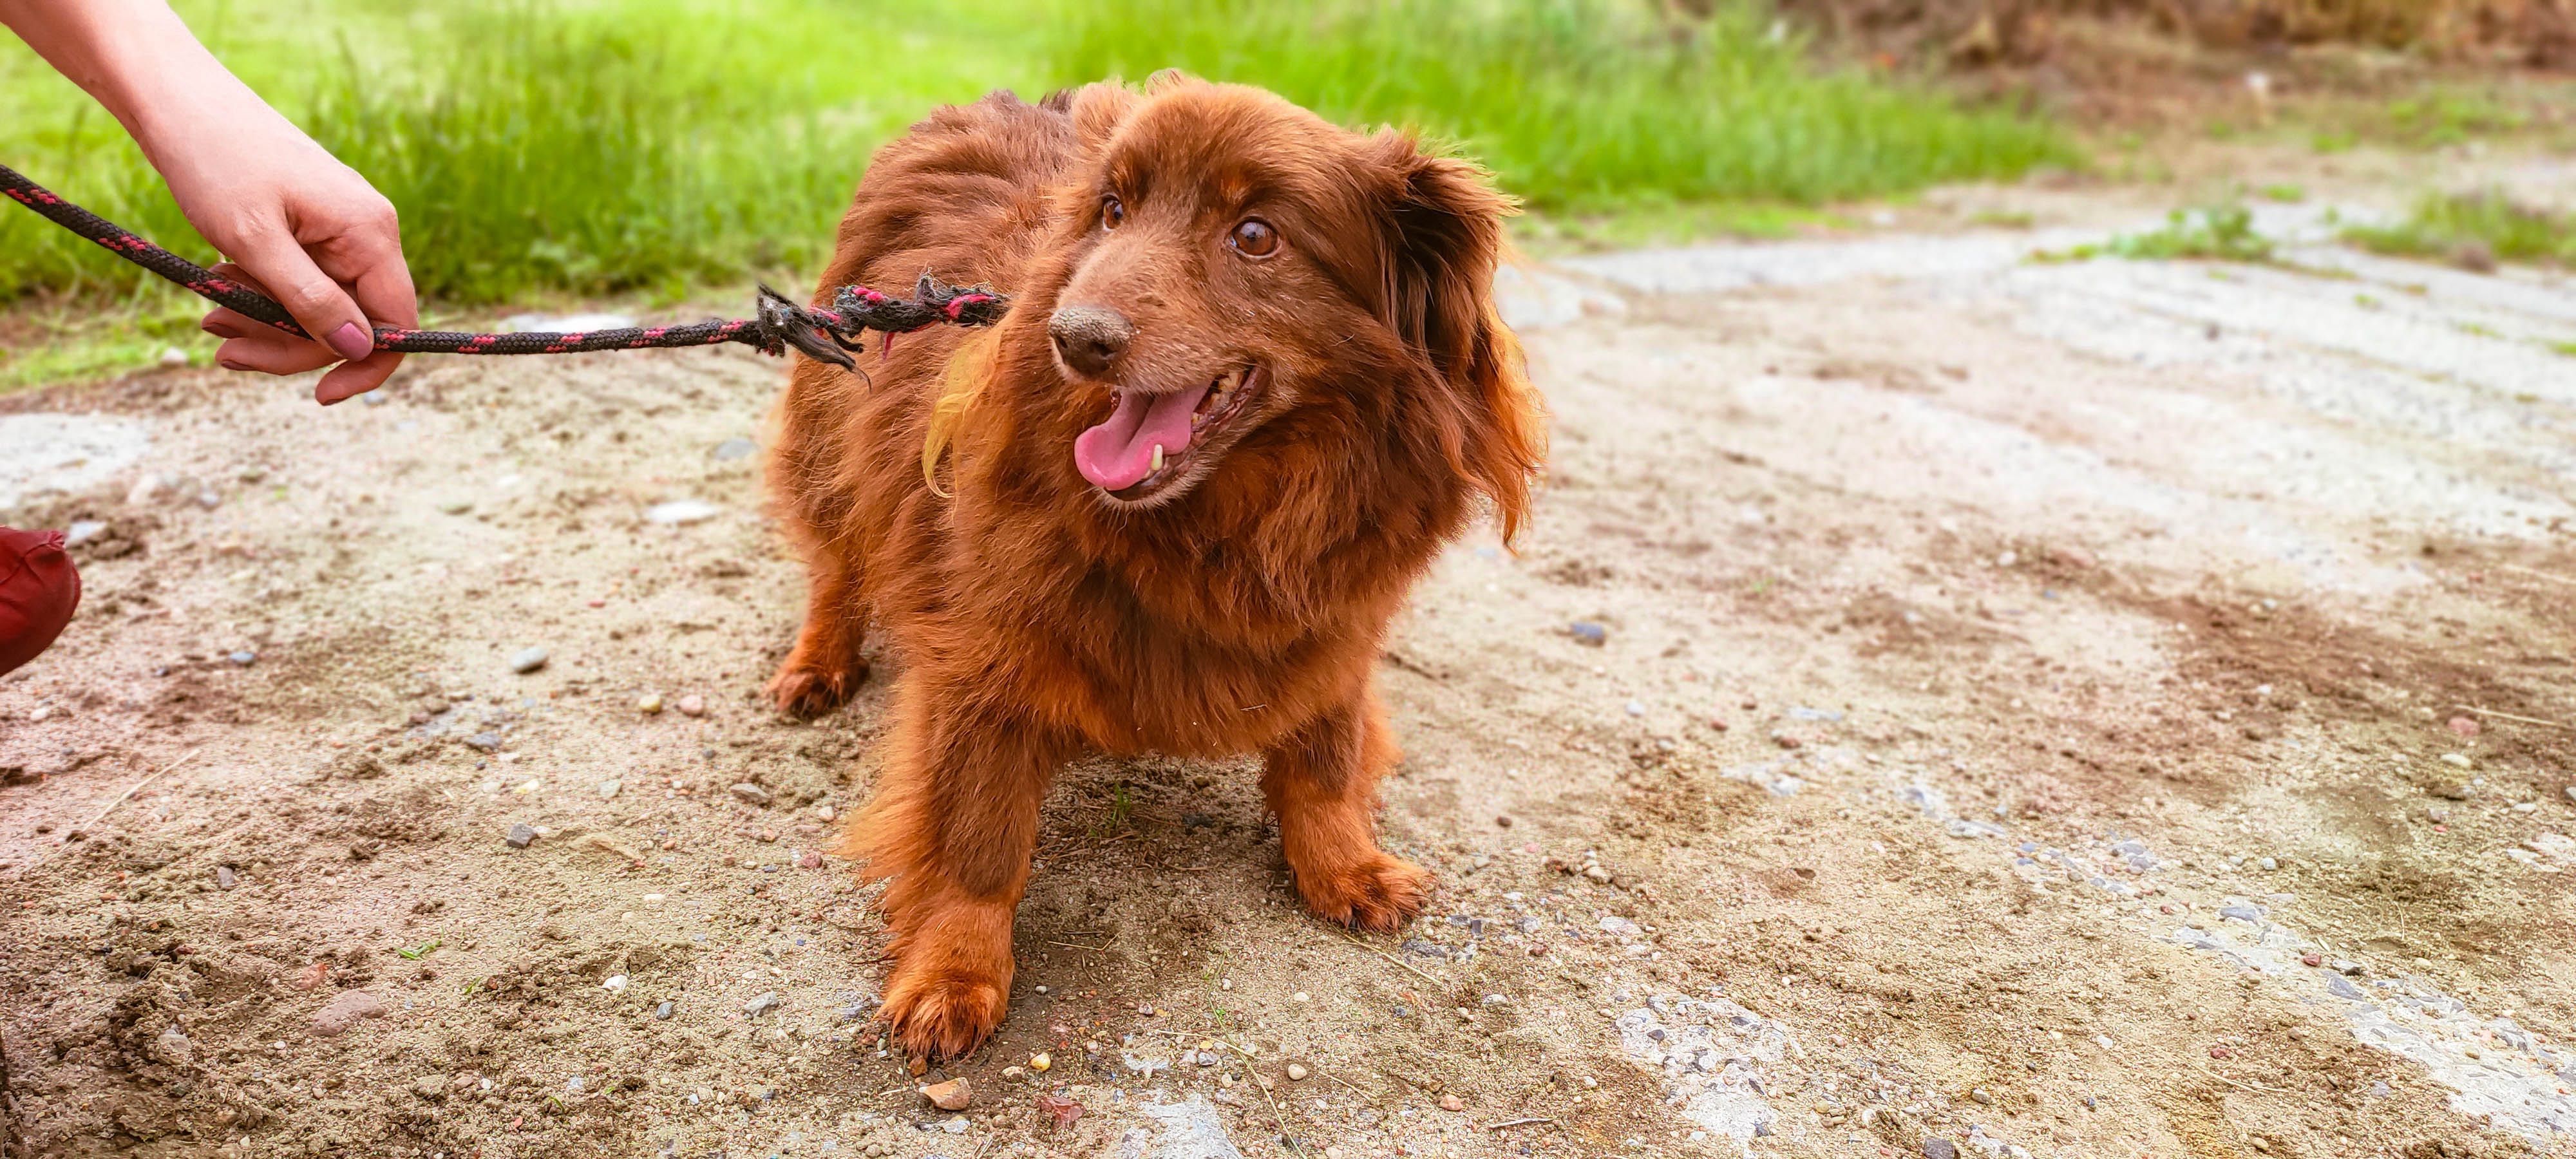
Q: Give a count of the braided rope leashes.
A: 1